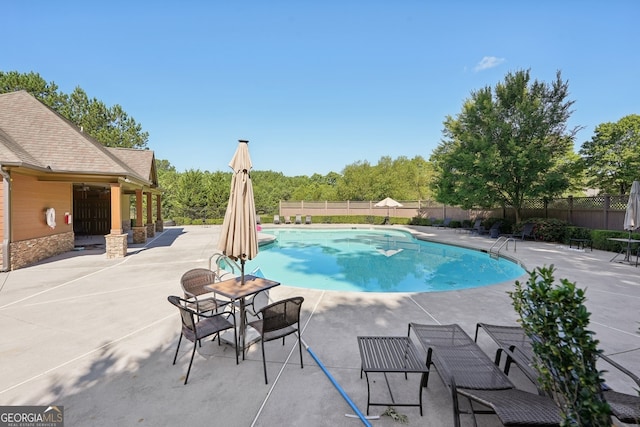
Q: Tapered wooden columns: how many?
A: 4